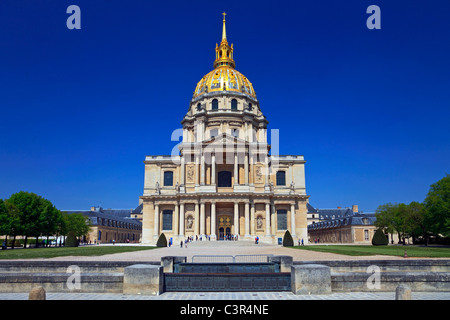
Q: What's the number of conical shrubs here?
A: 4